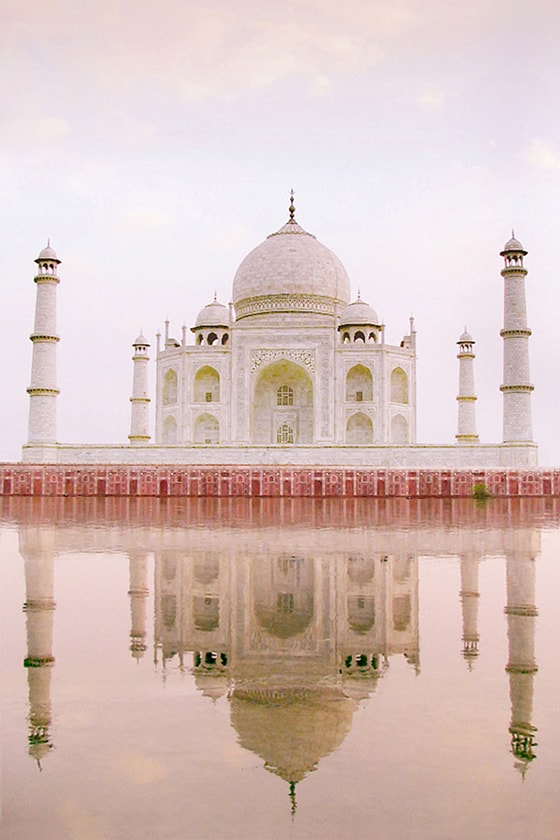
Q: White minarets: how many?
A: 4